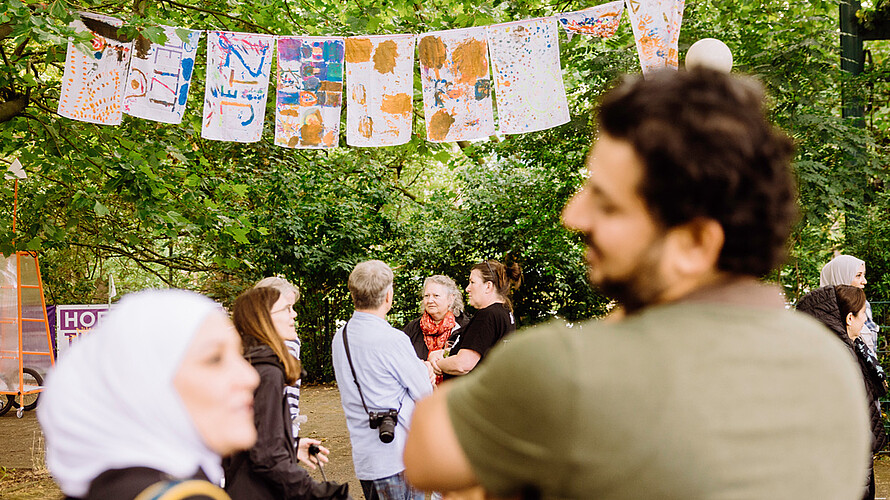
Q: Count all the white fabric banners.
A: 9